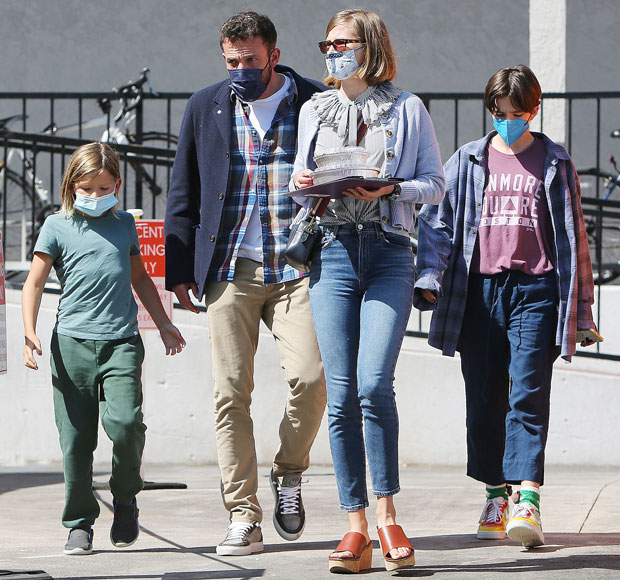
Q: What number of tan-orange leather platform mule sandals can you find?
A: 2